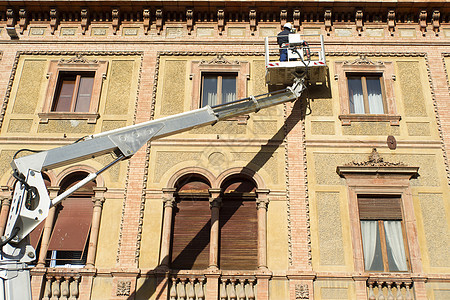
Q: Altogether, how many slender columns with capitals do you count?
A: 6